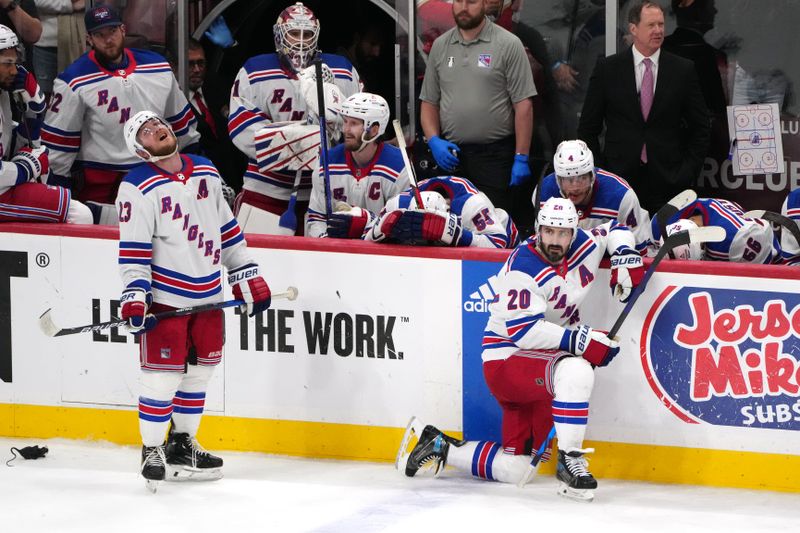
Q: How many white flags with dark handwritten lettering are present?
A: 0